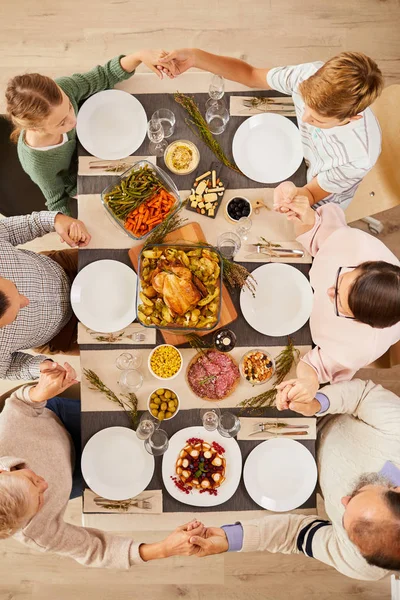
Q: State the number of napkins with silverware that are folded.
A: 6